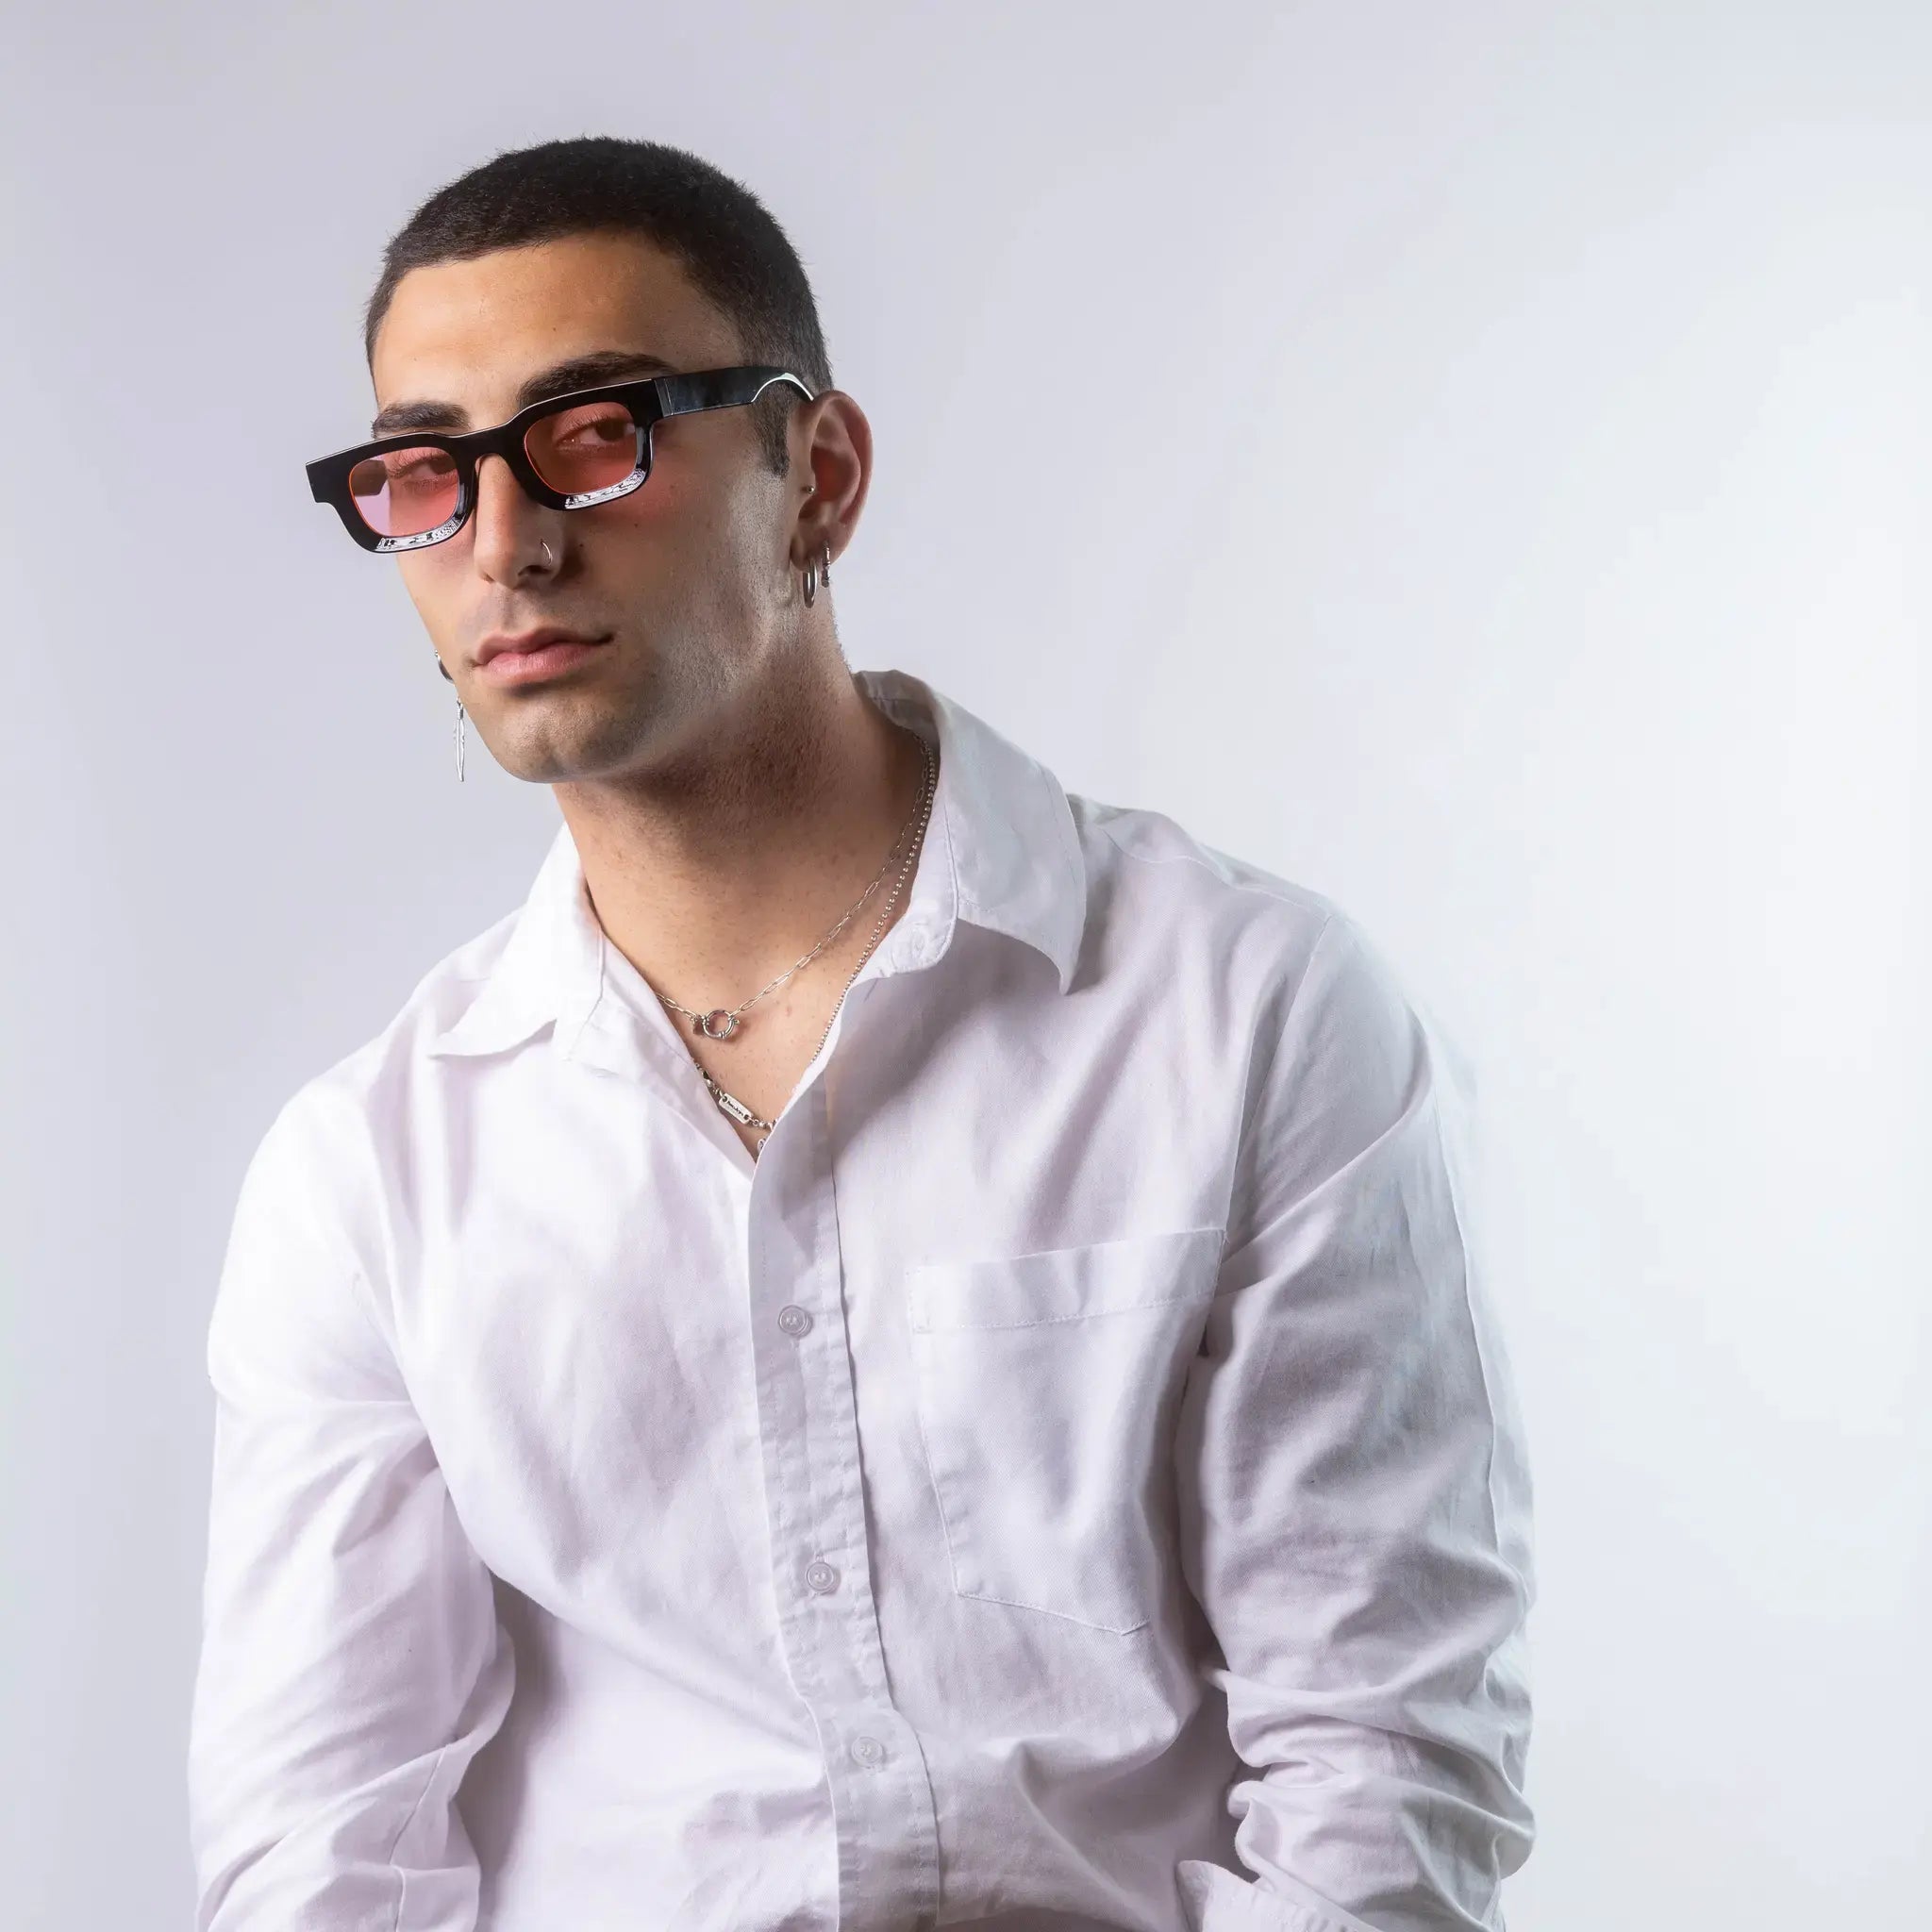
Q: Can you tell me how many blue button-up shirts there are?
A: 0